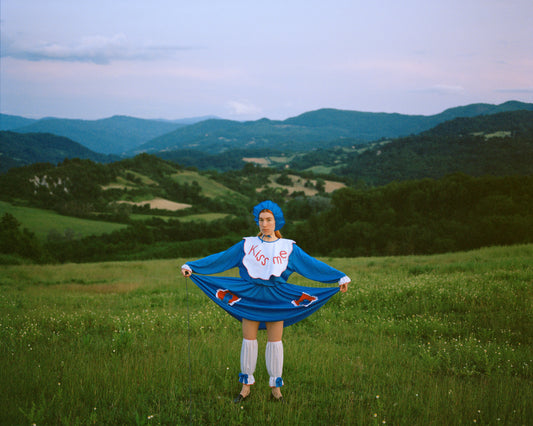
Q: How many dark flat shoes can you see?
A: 2